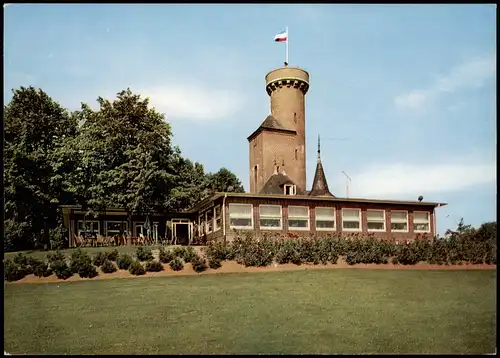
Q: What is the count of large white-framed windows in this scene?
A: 8